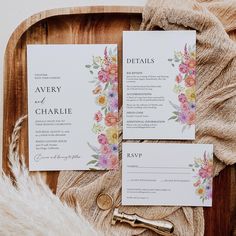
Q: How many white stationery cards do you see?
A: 3